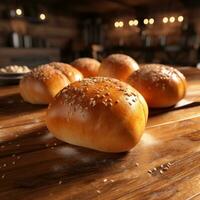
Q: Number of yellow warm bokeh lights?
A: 11